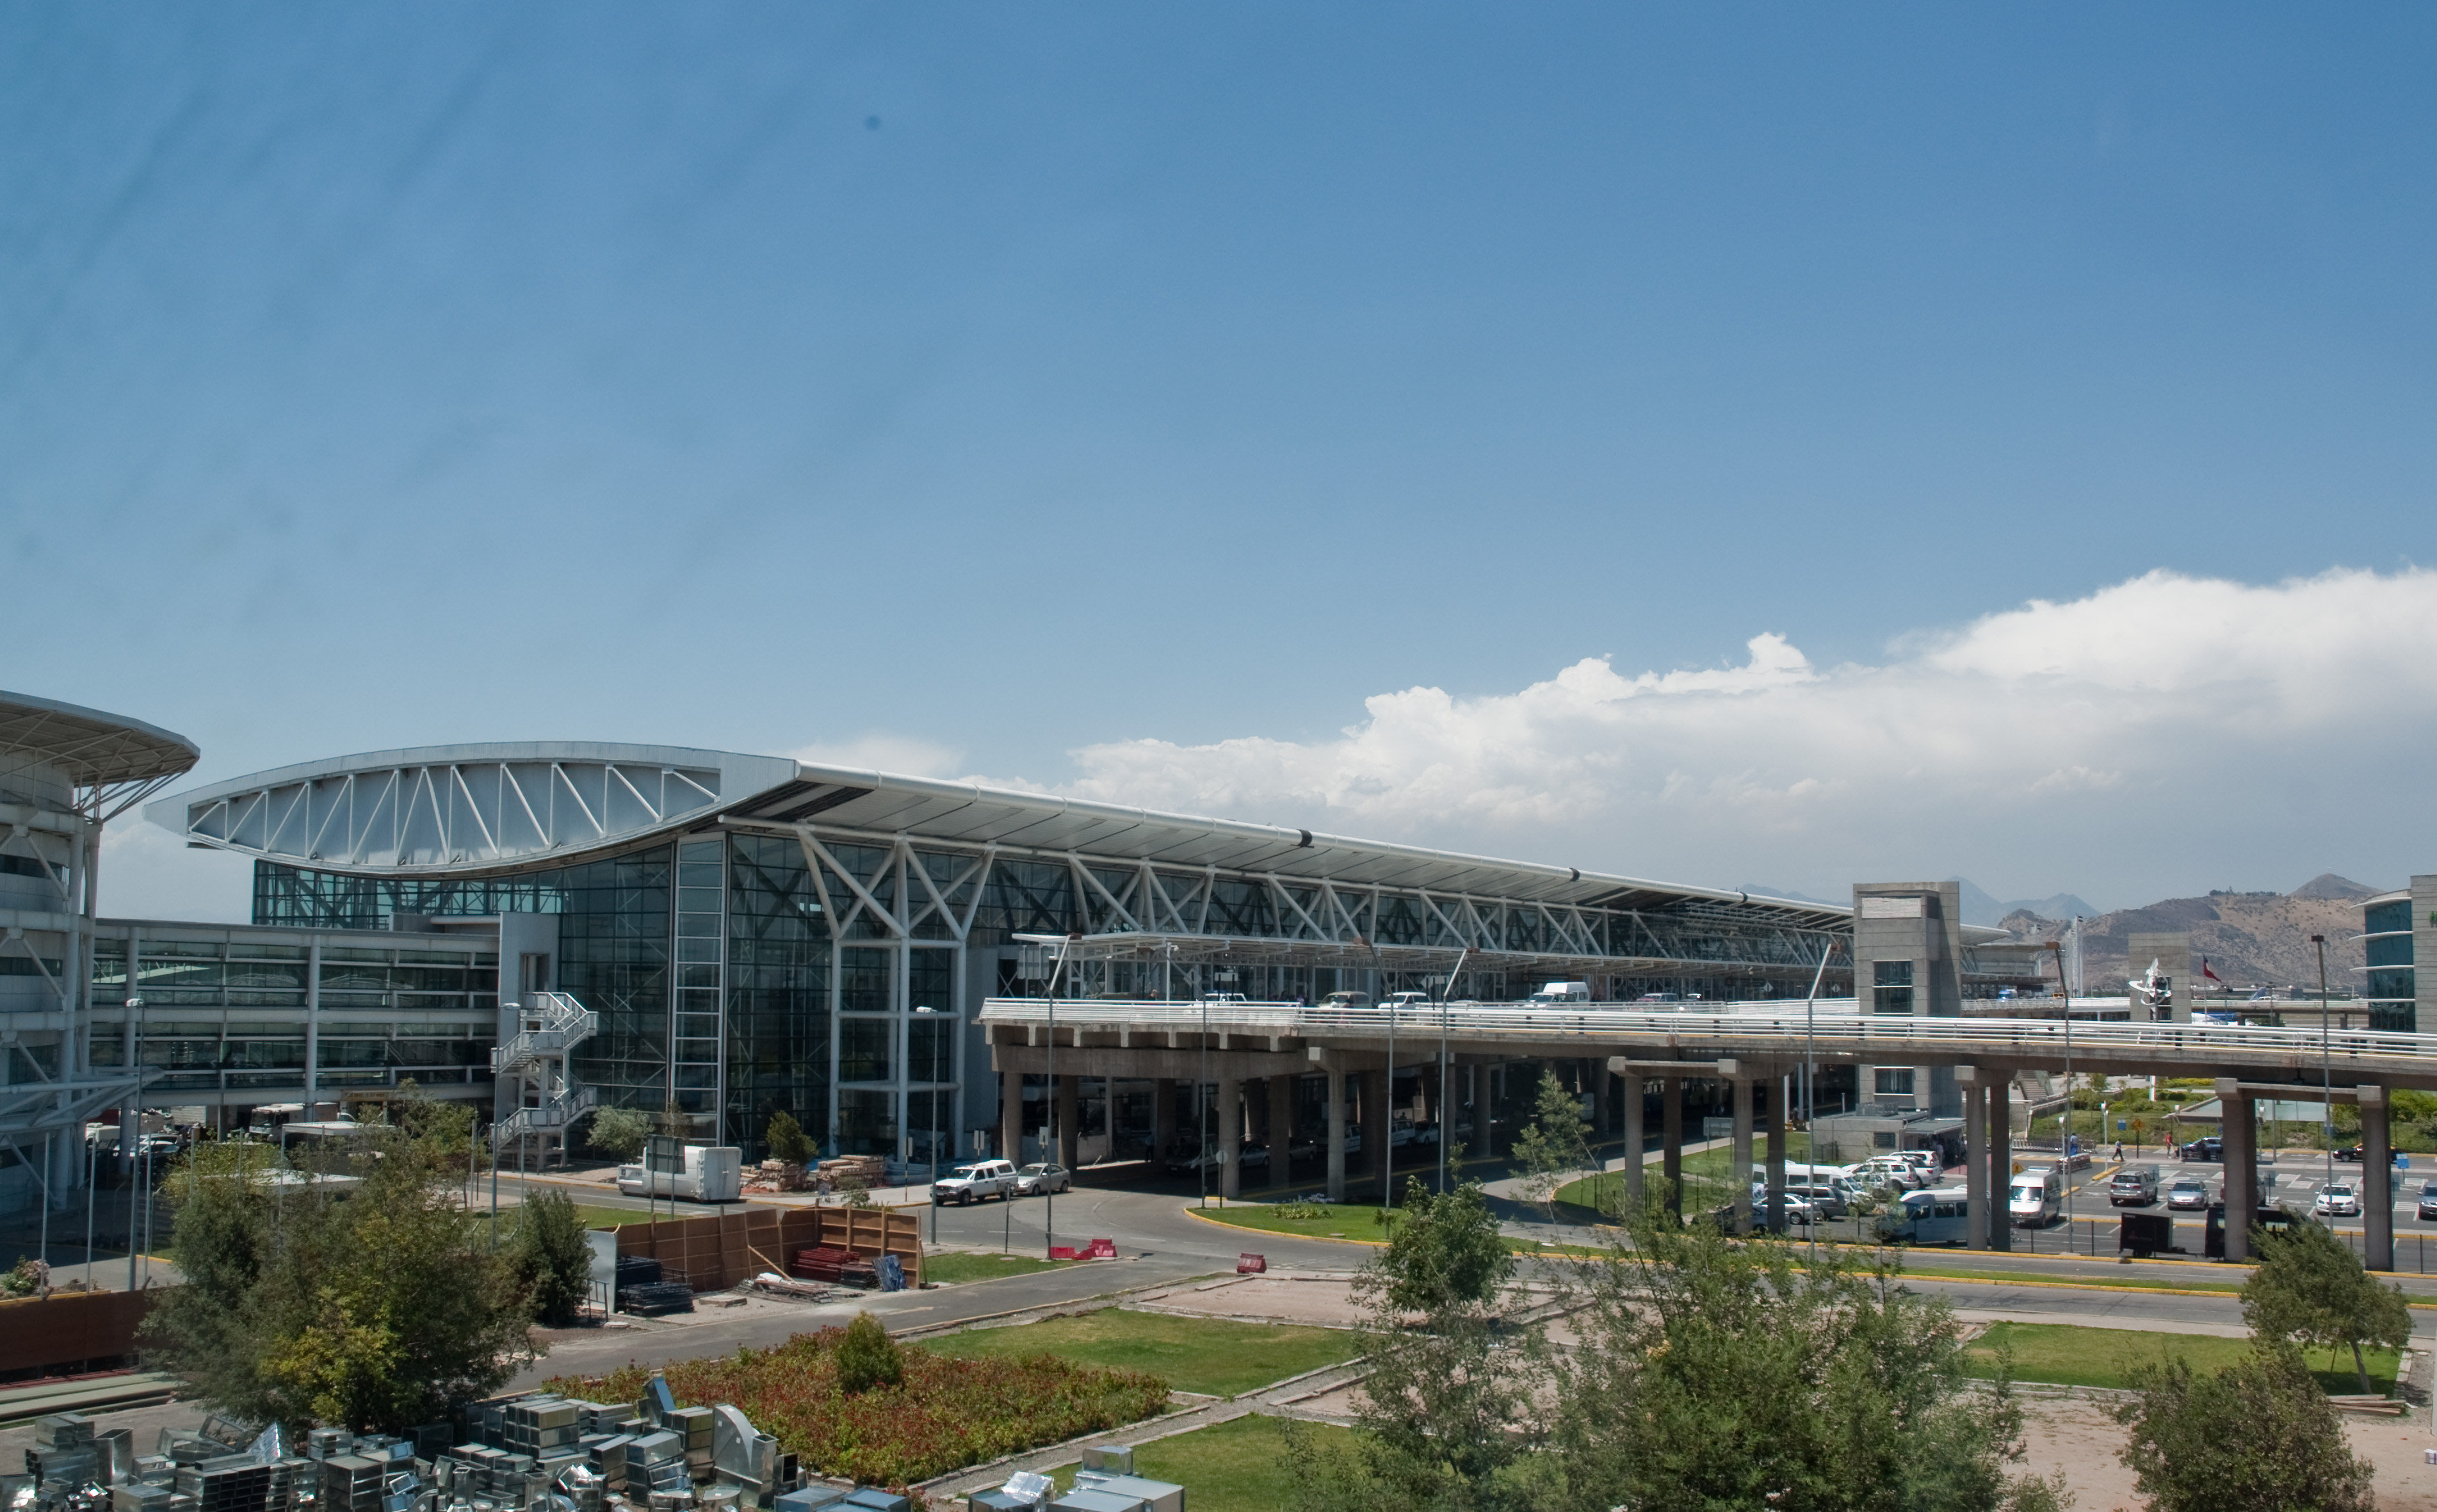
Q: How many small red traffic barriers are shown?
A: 4